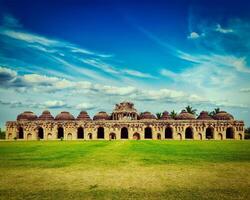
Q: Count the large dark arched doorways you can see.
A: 11